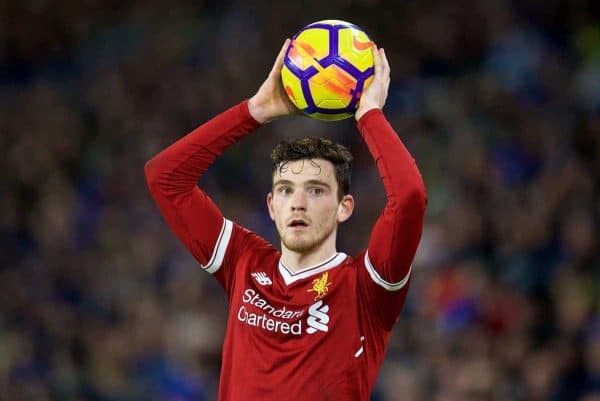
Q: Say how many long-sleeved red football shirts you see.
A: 1